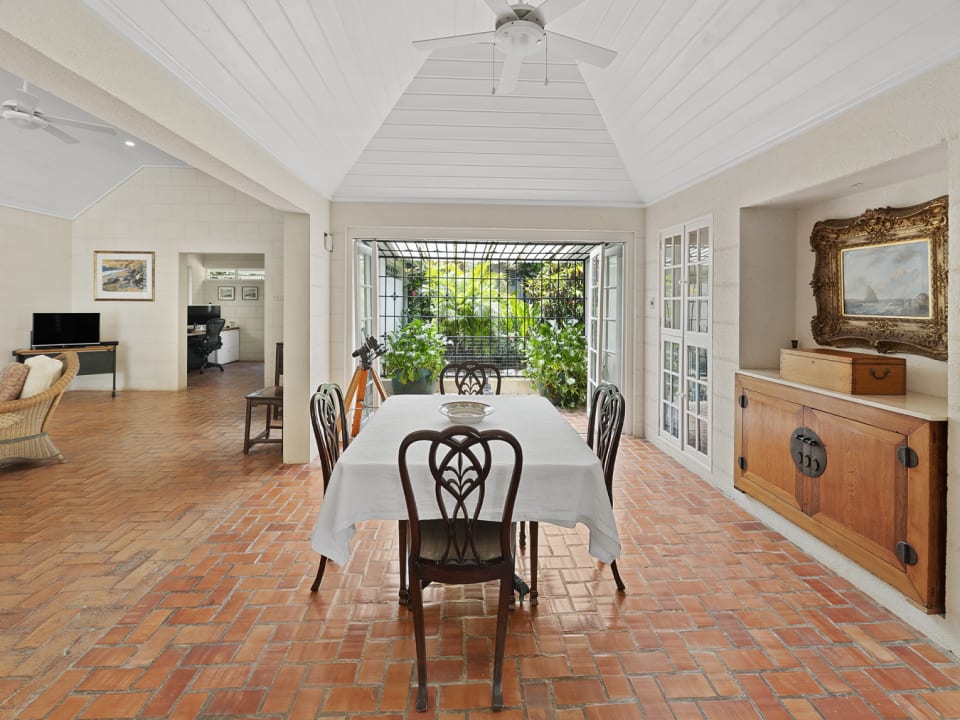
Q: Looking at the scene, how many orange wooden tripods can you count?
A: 1